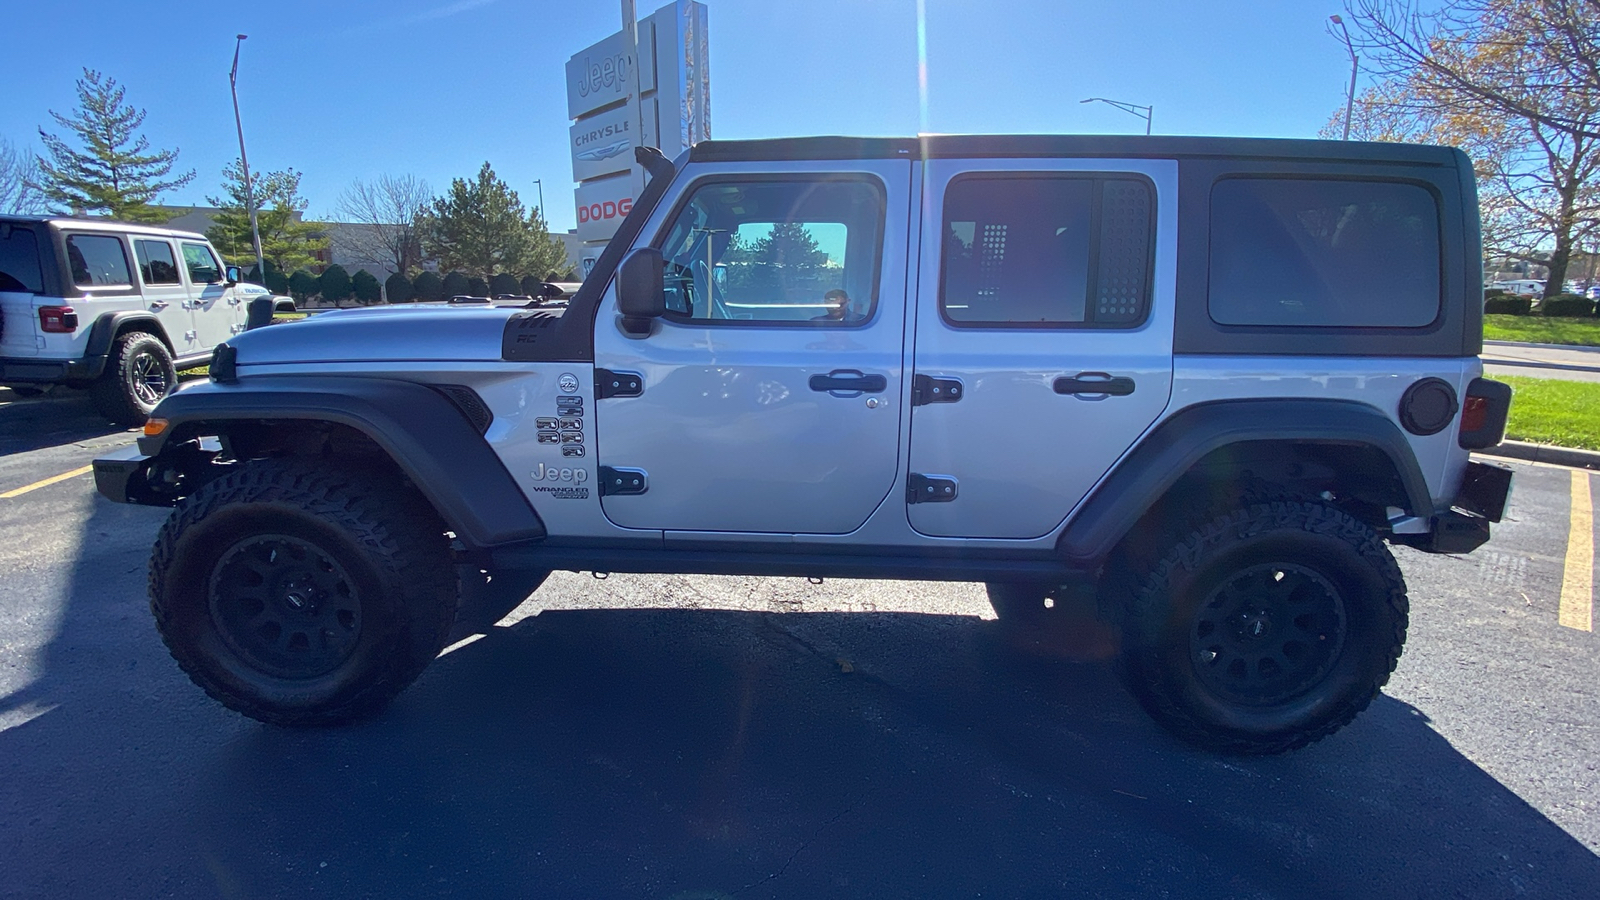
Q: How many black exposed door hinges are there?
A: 4